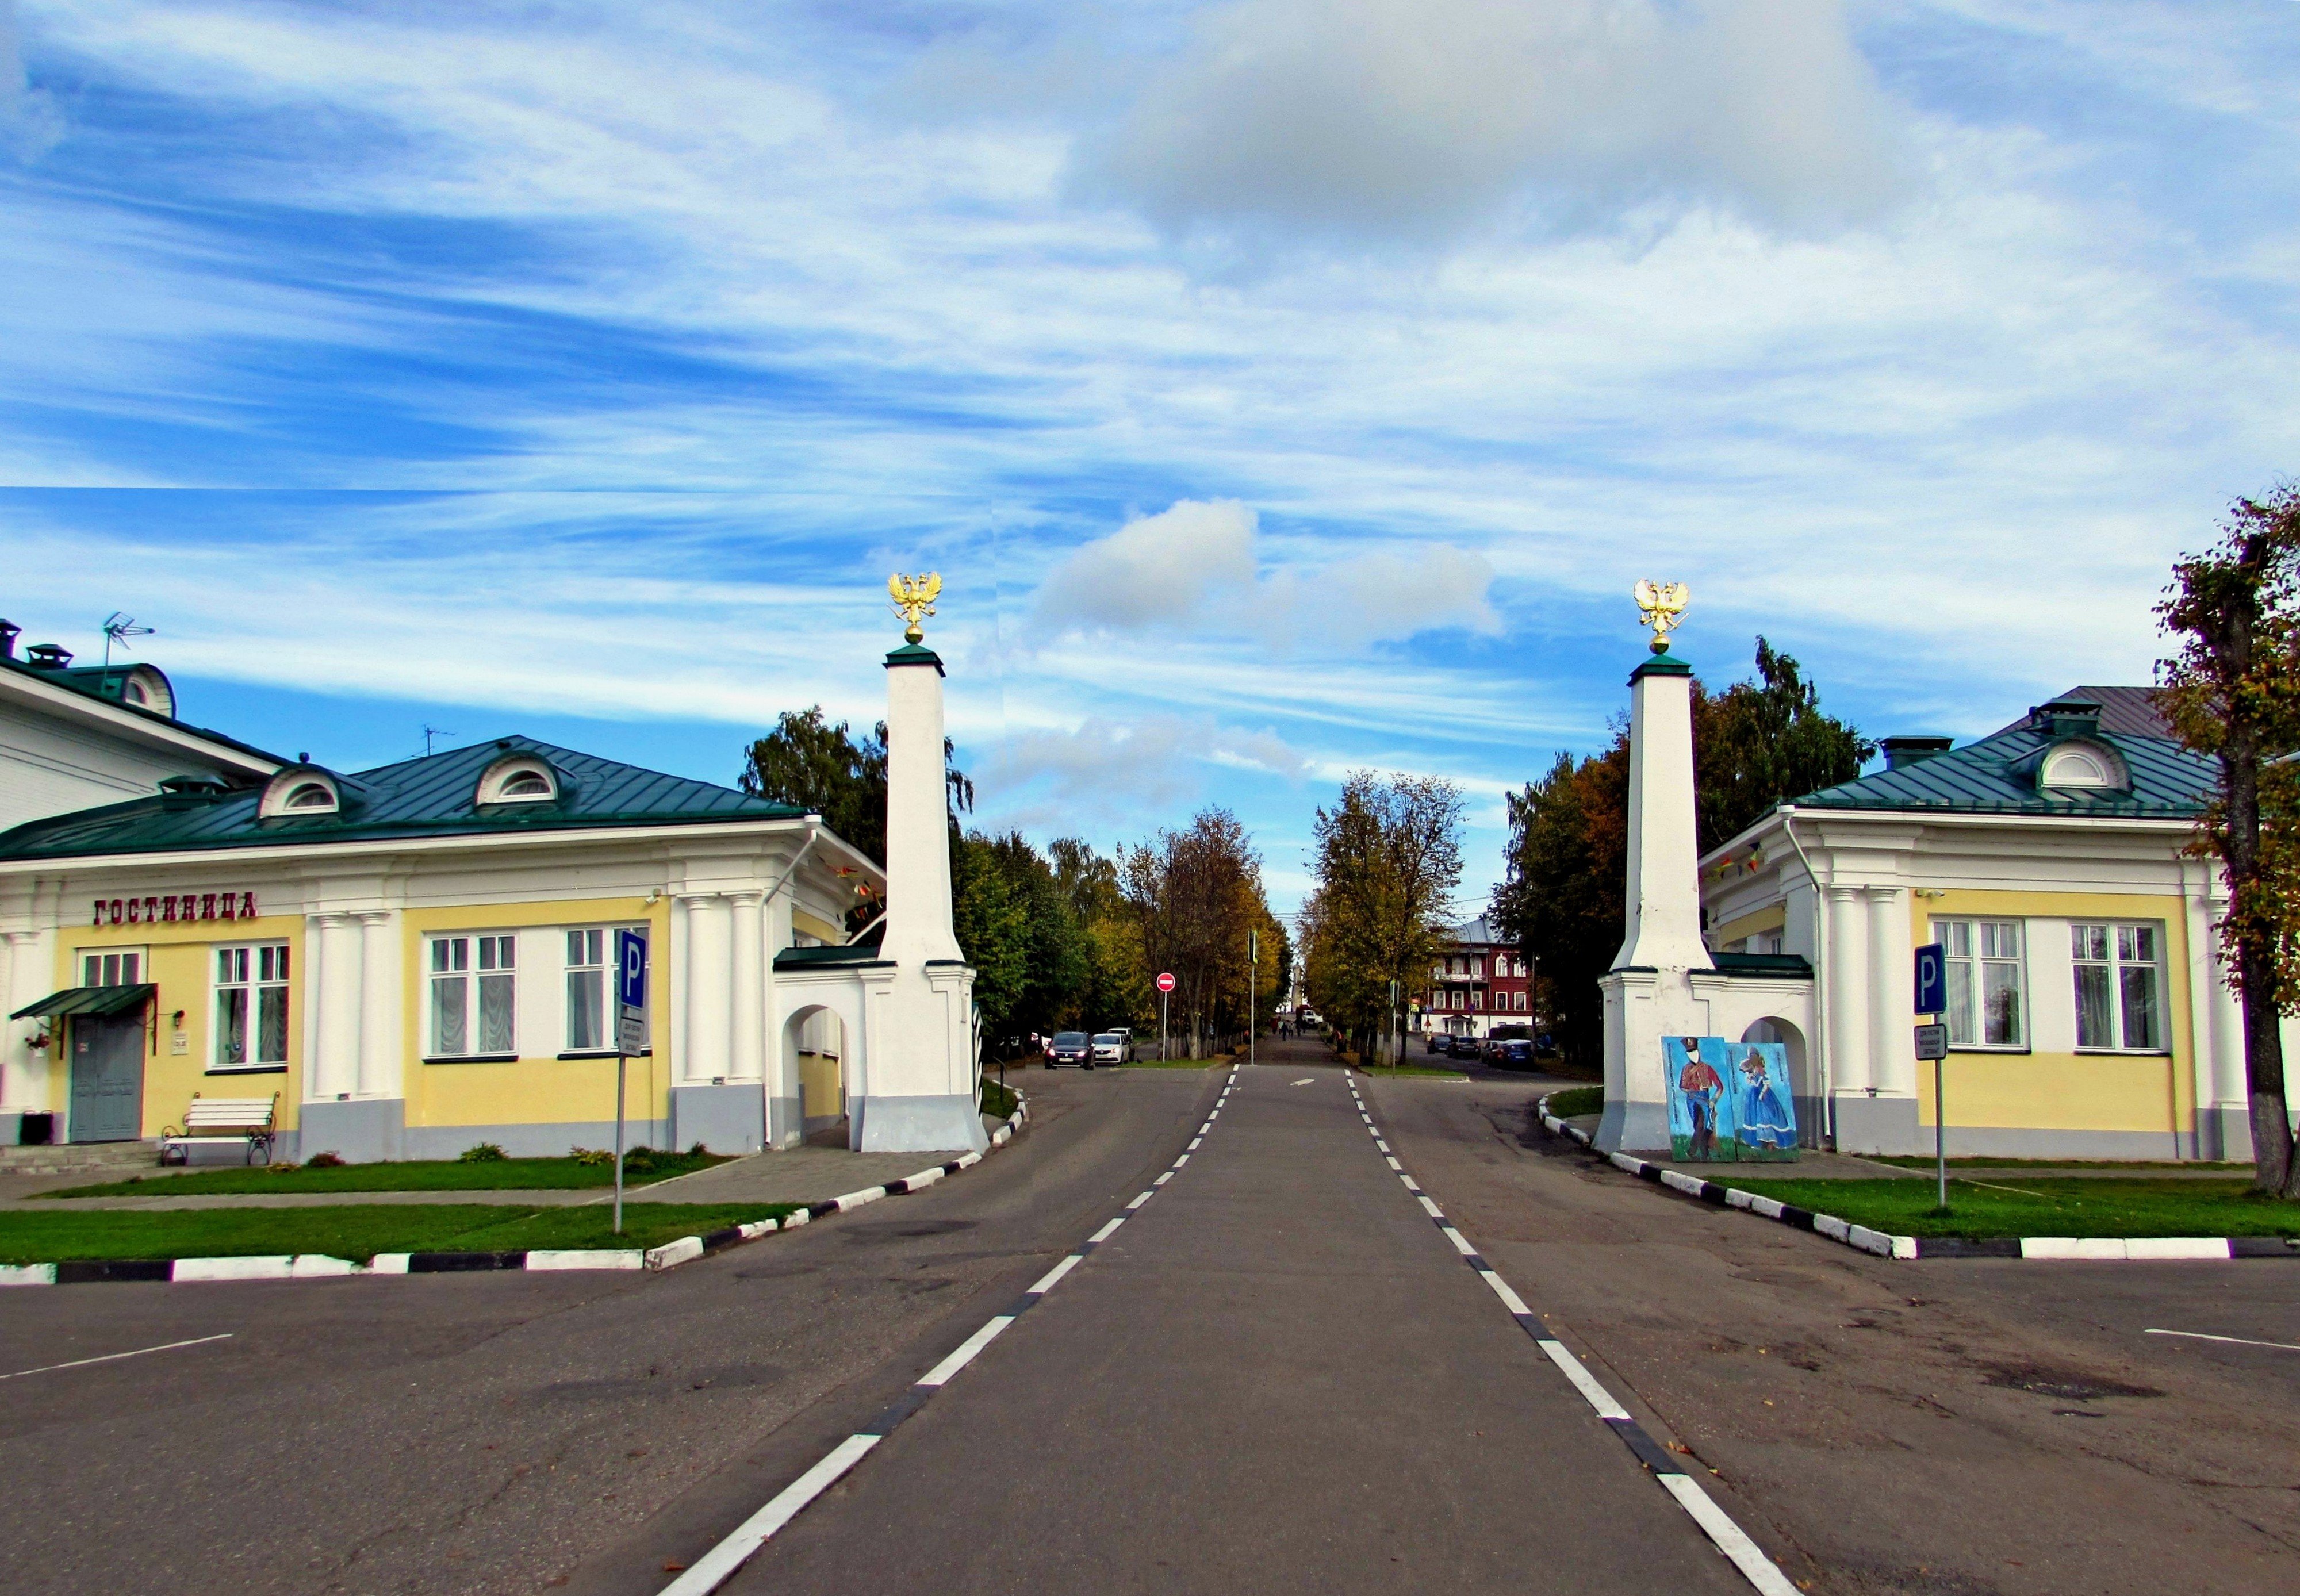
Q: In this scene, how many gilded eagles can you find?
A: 2